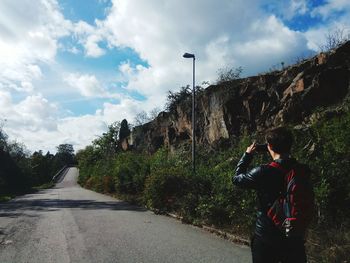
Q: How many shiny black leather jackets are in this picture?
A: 1